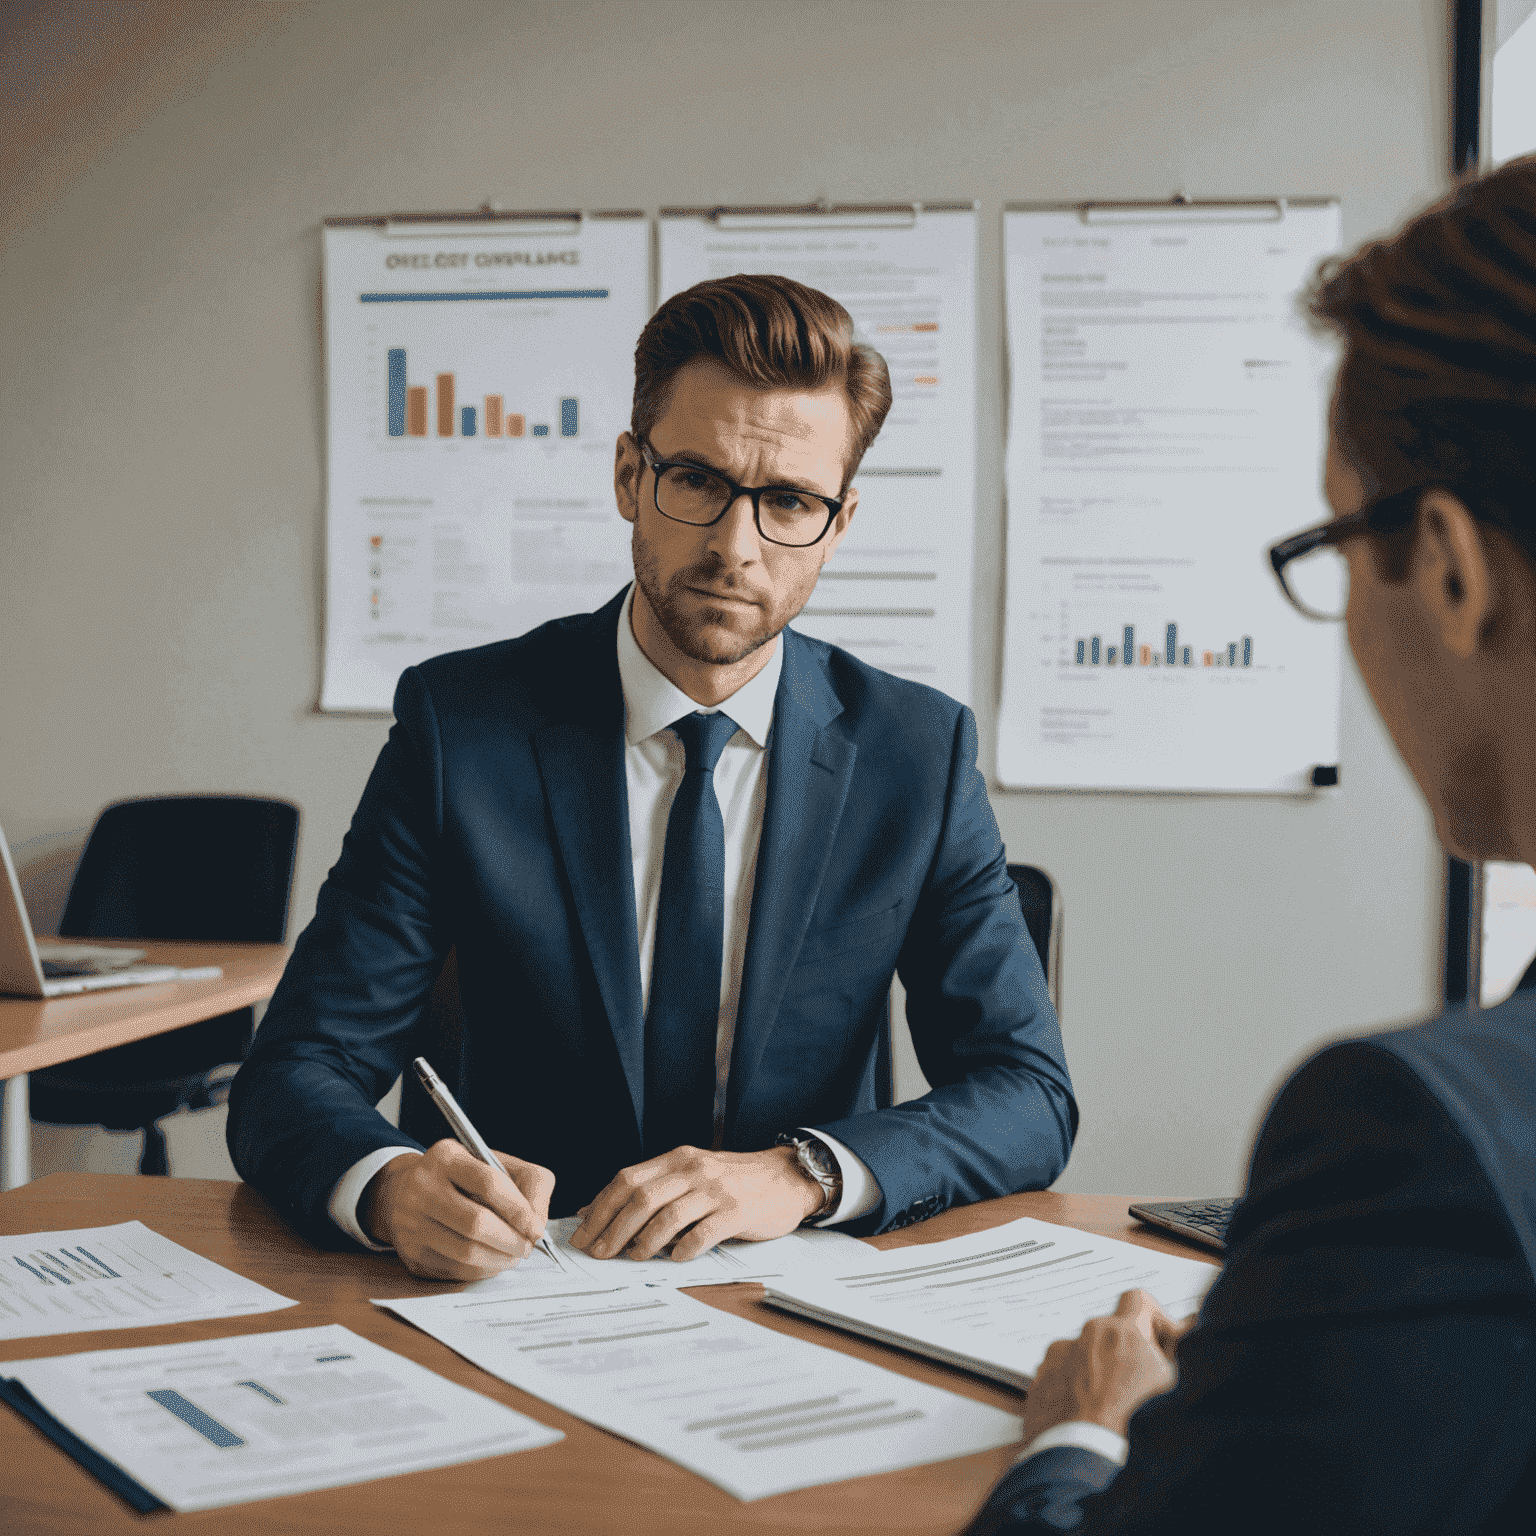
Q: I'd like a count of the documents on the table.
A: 5